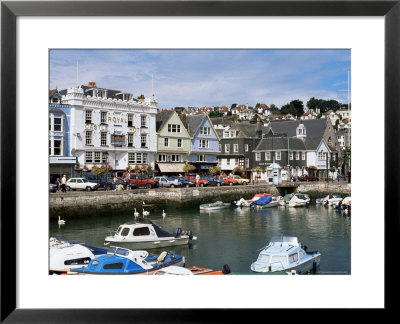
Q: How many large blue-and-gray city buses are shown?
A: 0